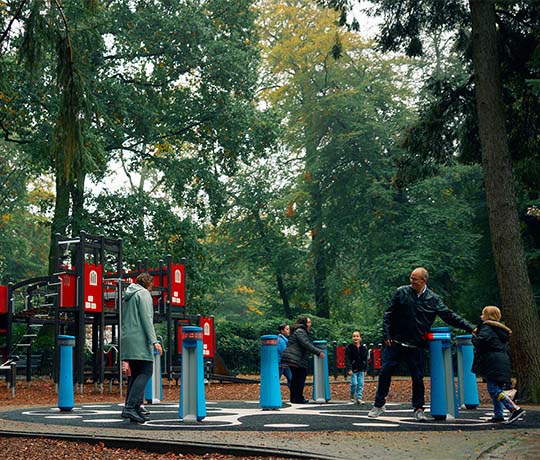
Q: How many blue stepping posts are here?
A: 7